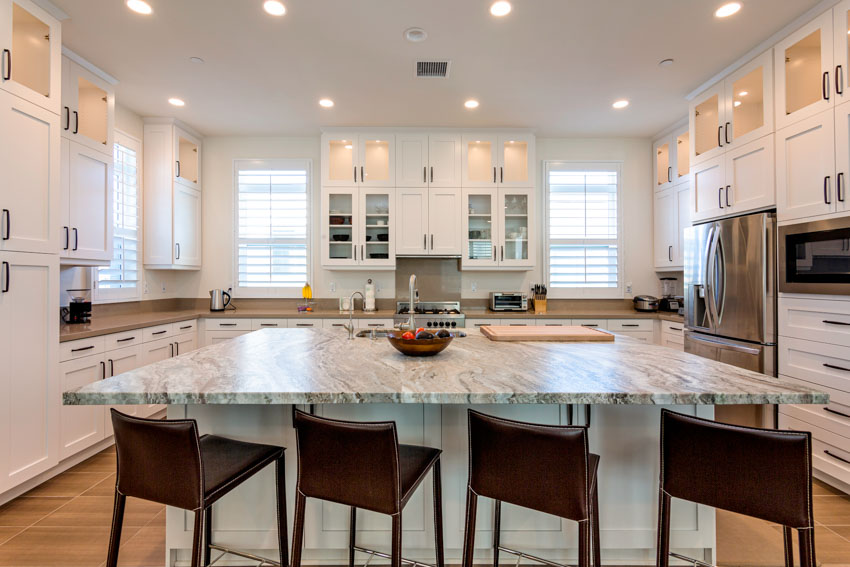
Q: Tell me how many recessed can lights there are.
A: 8